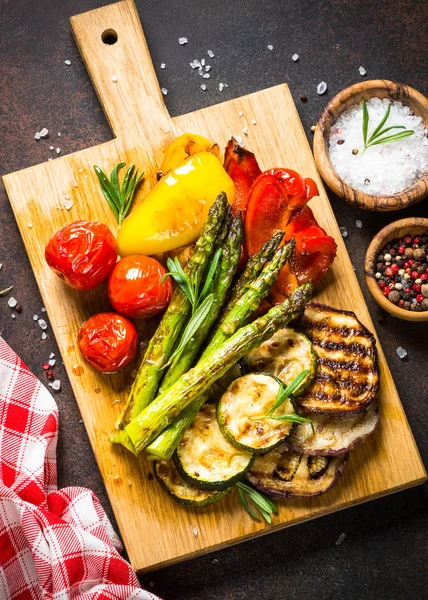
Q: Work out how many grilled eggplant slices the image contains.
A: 3